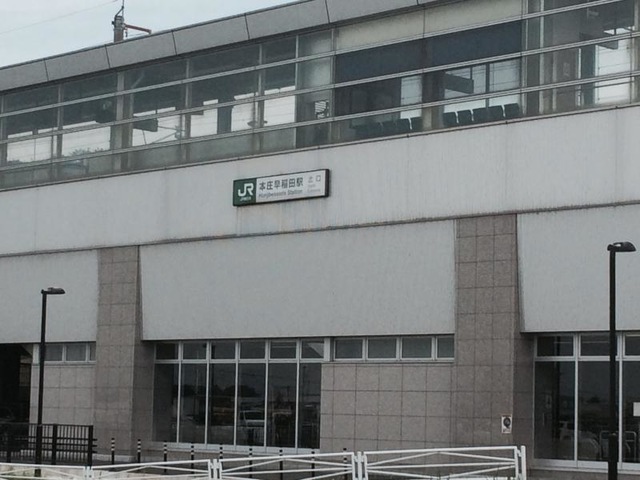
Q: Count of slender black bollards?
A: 9